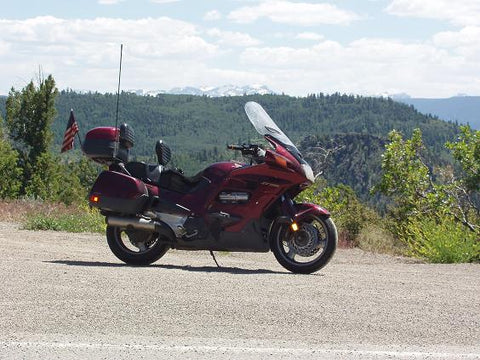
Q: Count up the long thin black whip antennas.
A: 1